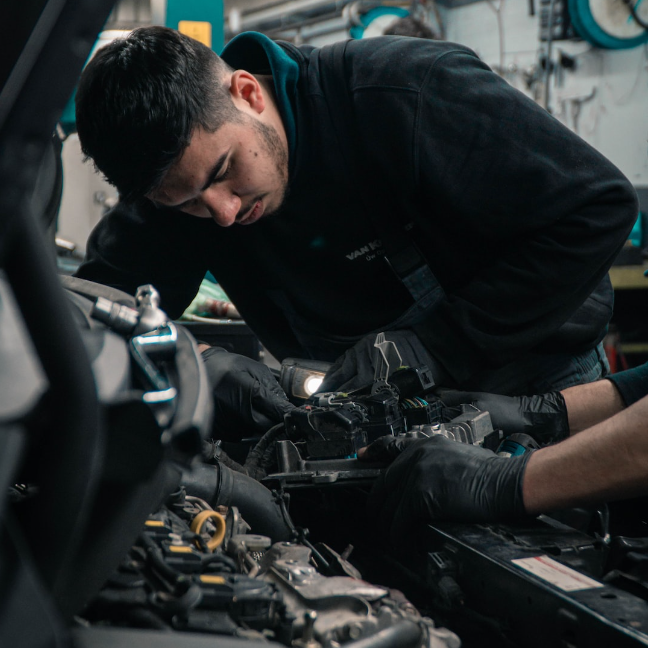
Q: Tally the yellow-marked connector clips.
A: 3